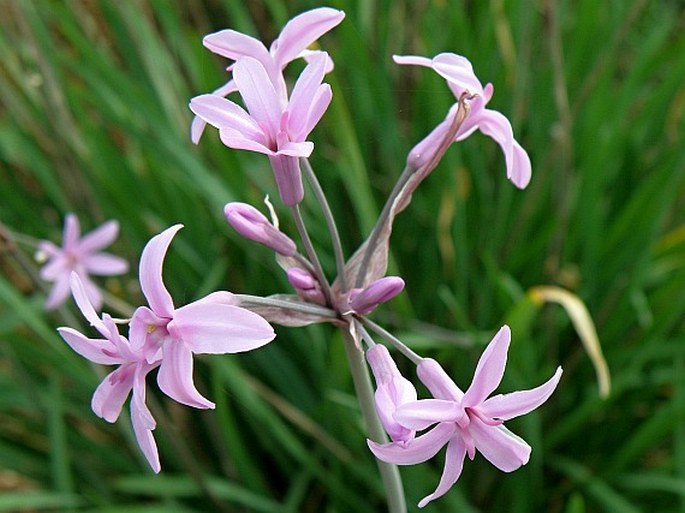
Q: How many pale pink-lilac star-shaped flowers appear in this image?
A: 7